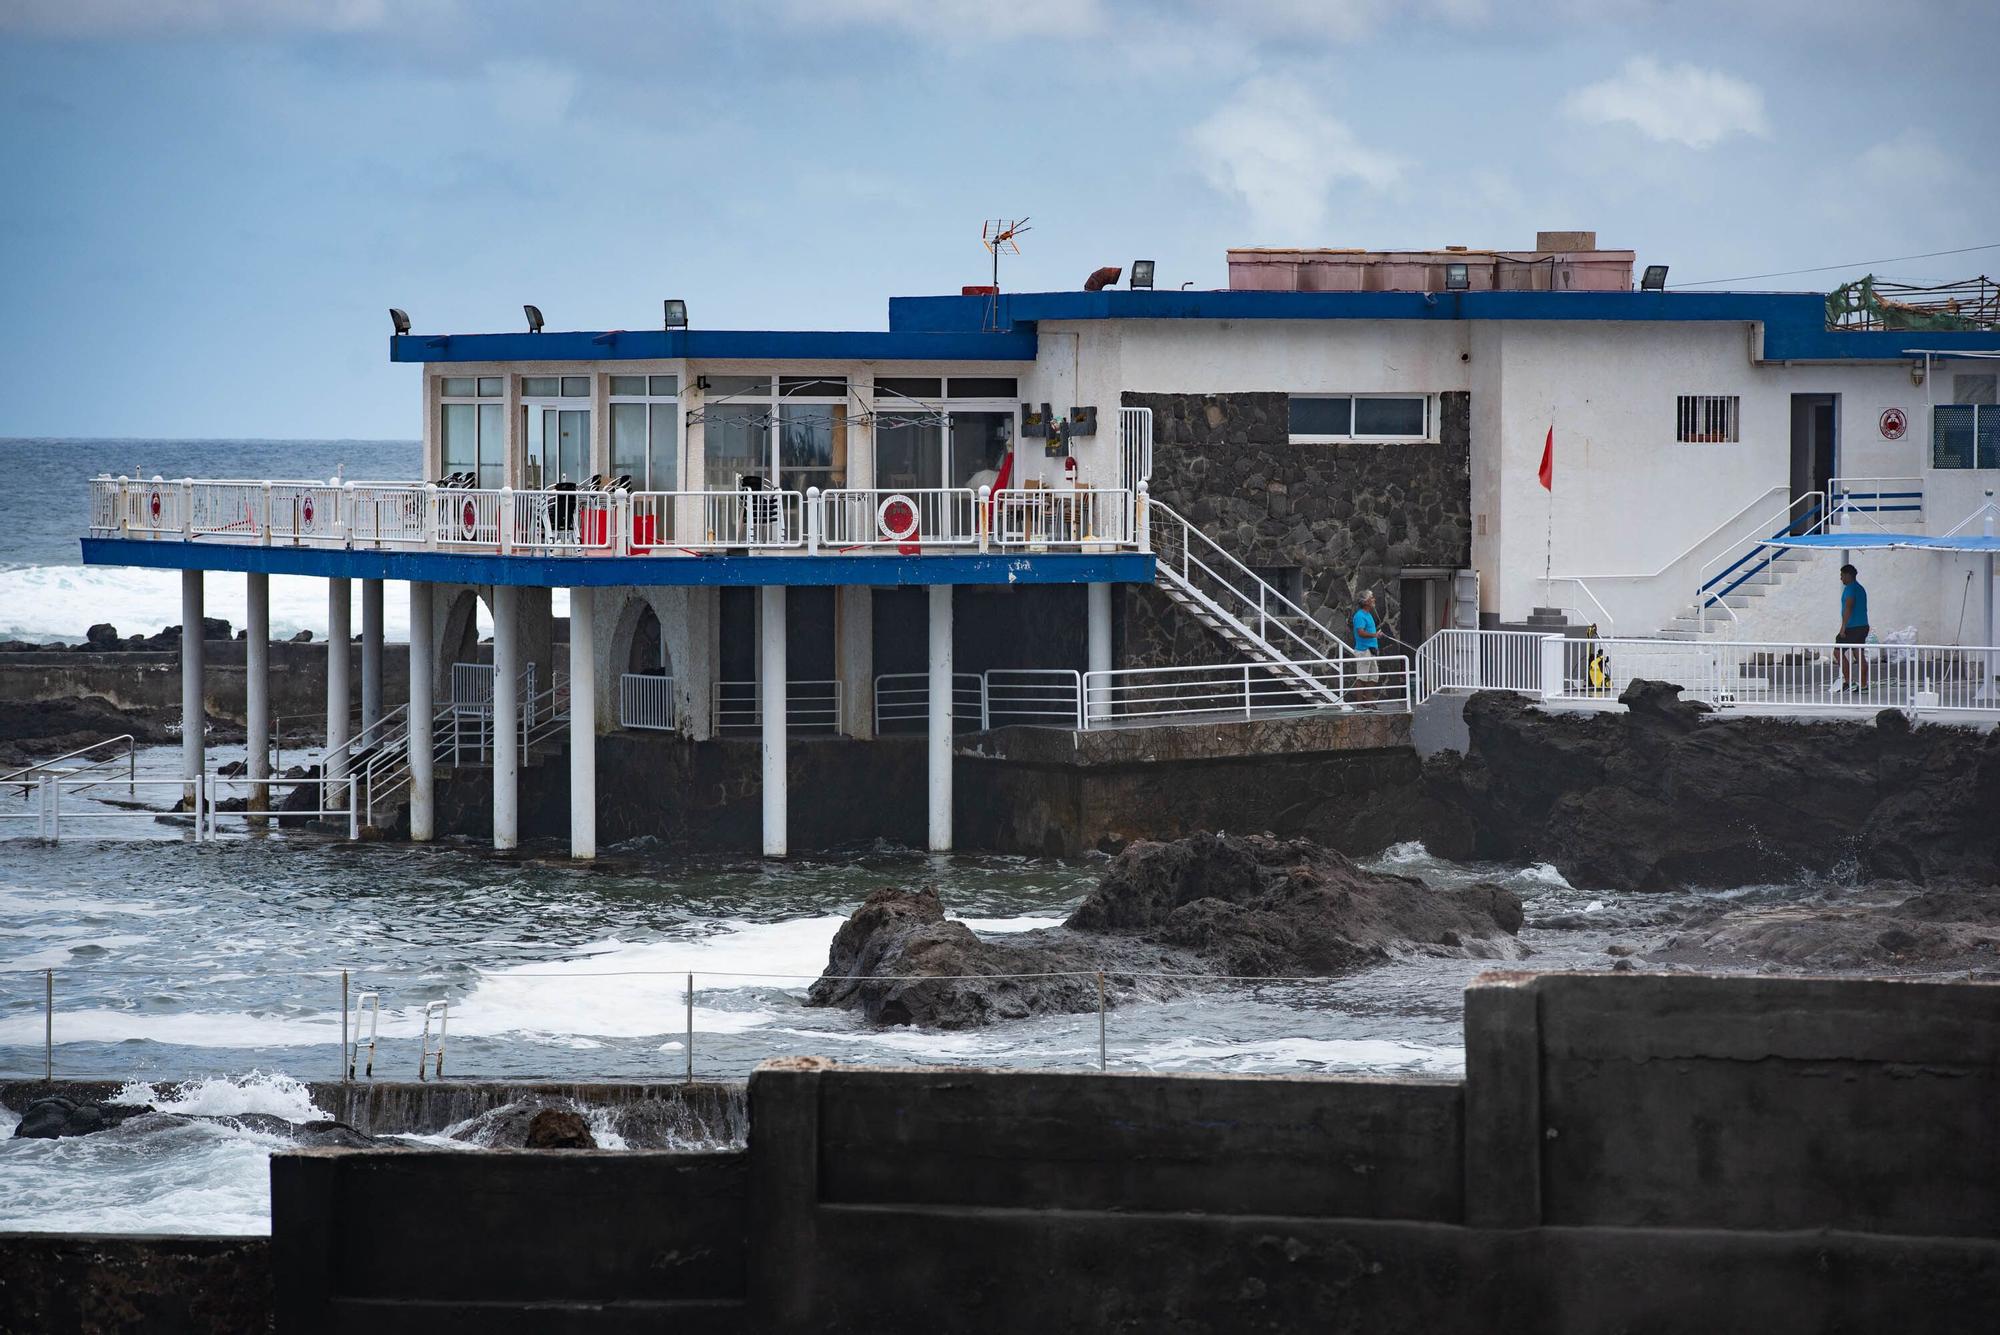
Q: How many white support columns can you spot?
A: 10